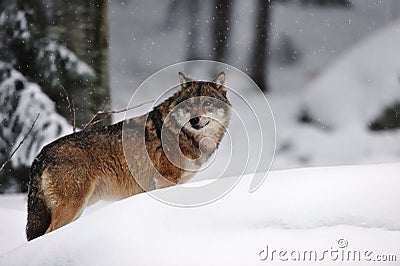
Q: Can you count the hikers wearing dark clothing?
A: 0